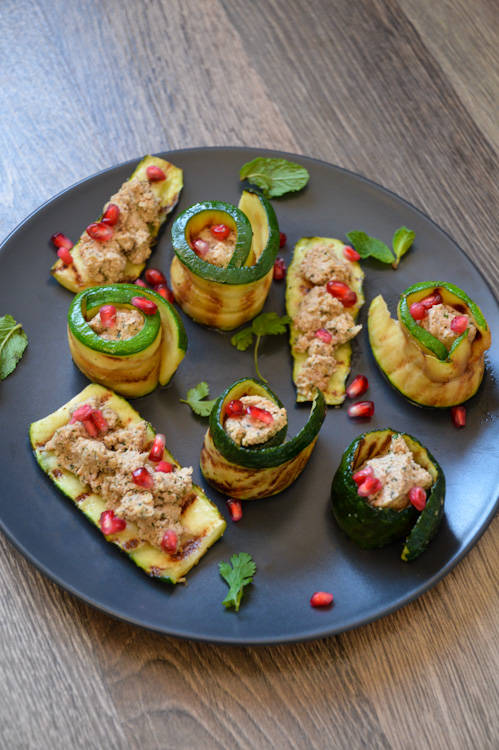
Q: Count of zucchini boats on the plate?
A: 3